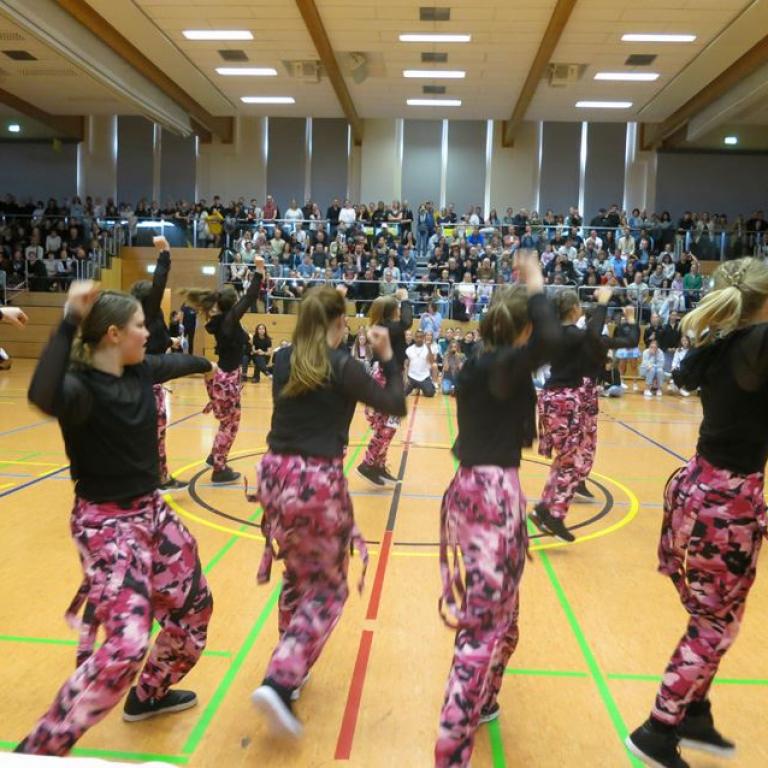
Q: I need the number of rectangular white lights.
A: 9